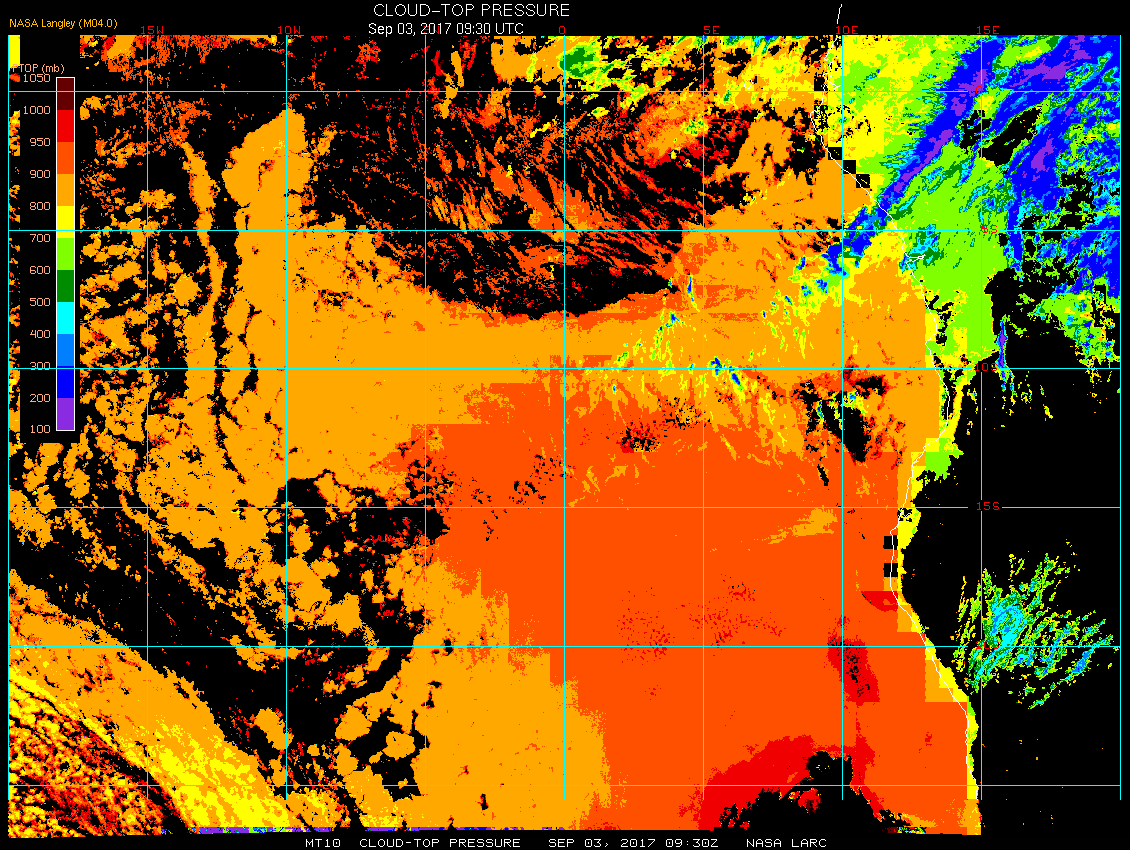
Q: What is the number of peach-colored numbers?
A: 12